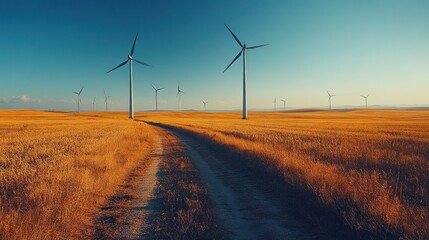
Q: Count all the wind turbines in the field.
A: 12